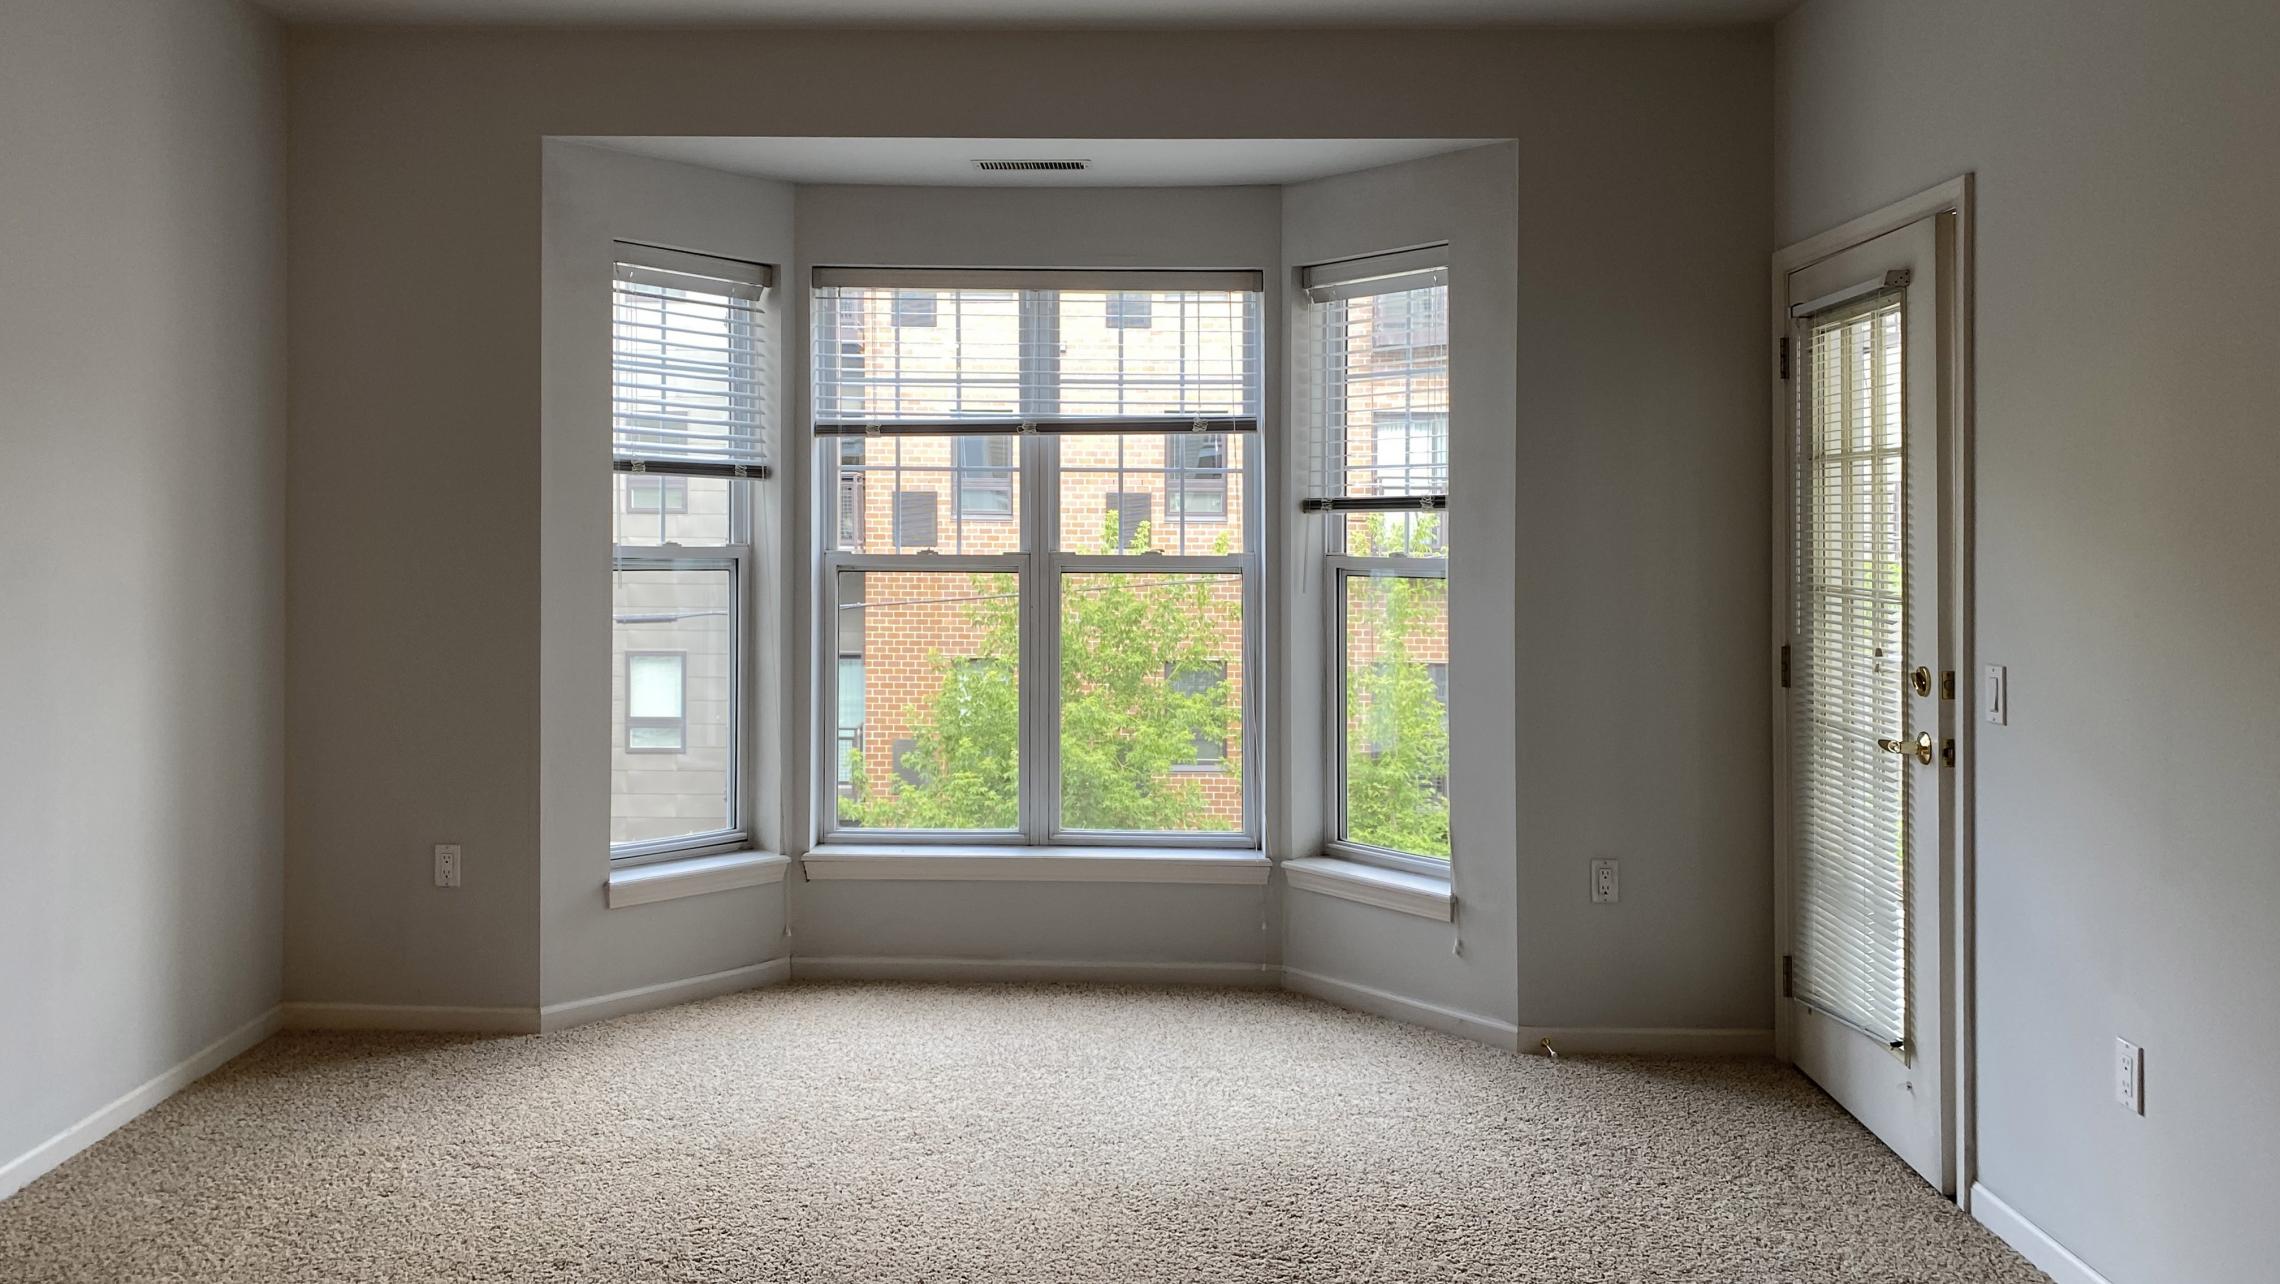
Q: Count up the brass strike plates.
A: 2